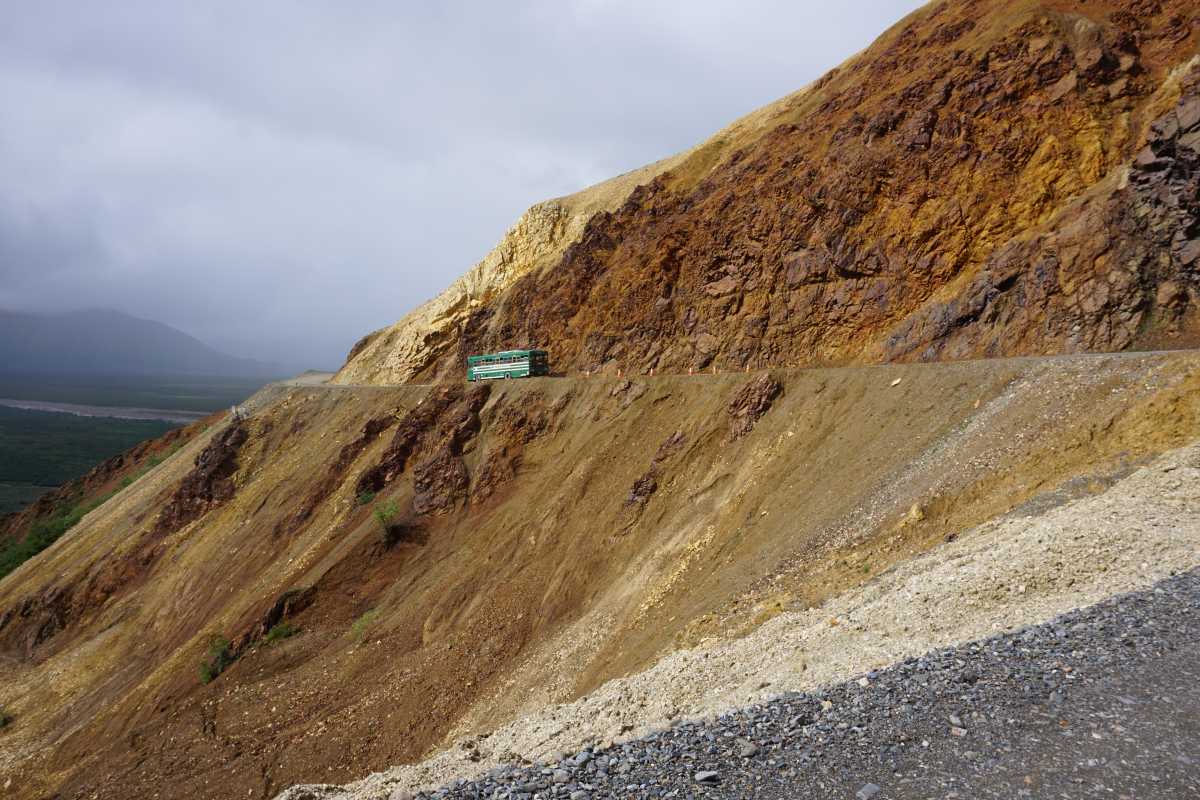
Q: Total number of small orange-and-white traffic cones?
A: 6